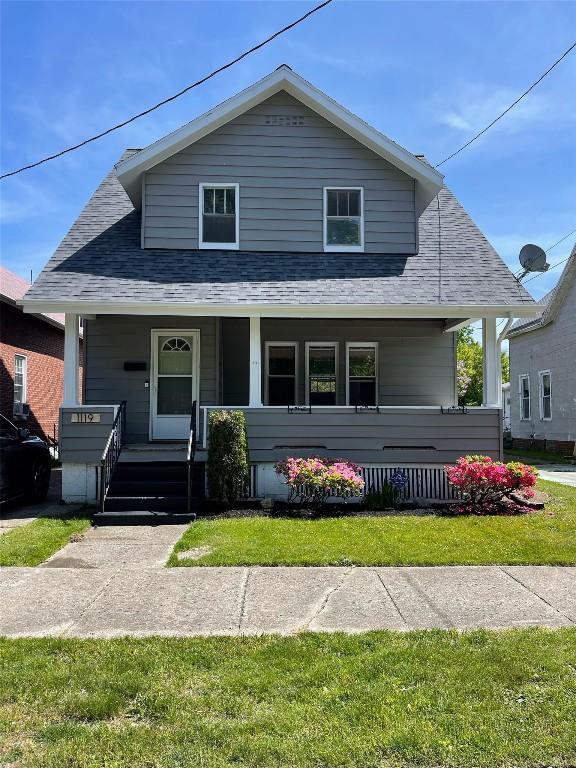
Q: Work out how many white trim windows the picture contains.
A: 8